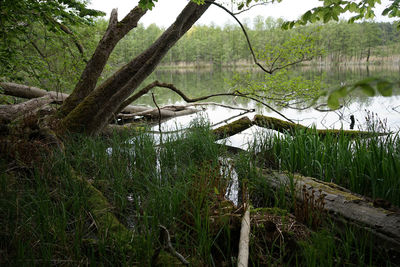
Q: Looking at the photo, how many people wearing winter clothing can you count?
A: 0